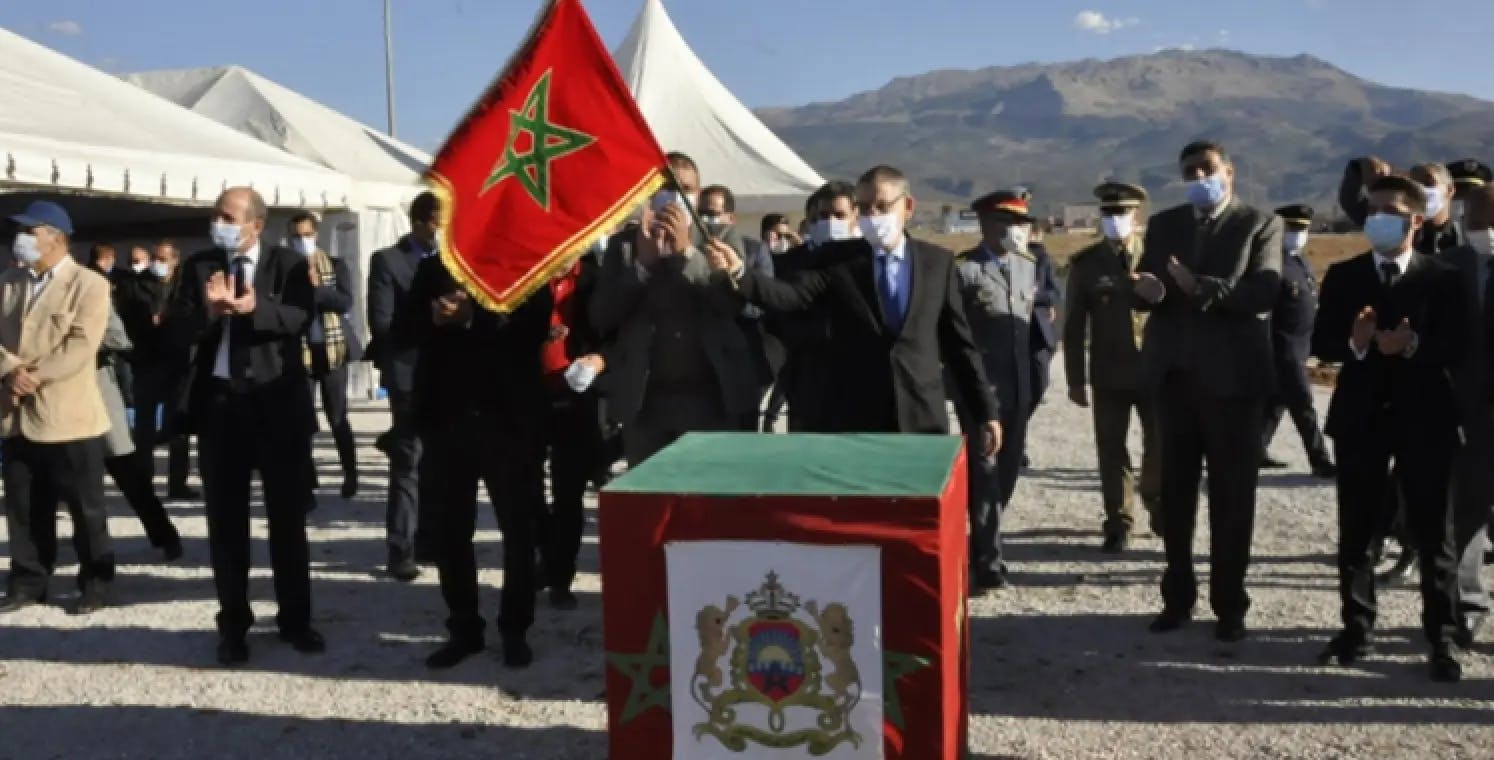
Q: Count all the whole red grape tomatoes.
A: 0